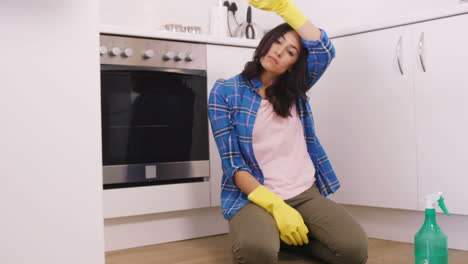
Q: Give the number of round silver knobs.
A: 7